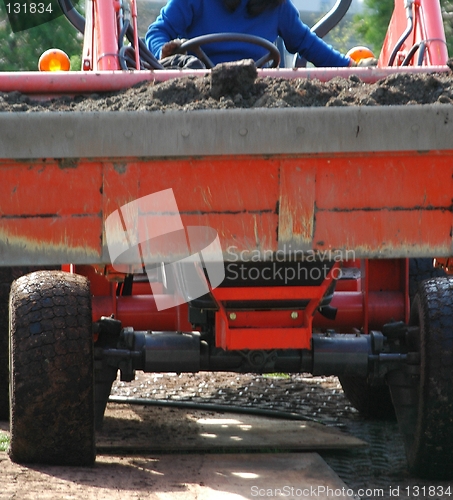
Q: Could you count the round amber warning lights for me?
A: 2